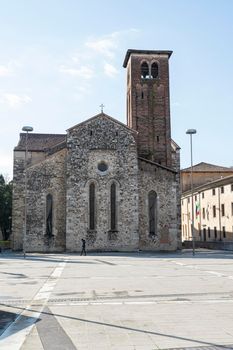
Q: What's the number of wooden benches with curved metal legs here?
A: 0